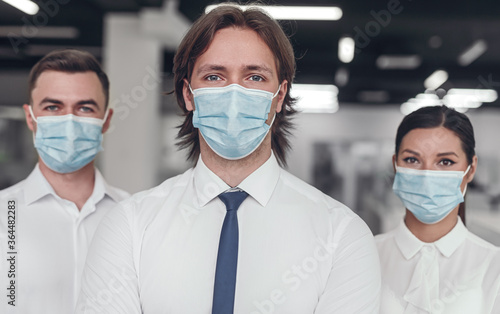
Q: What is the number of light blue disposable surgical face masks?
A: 3